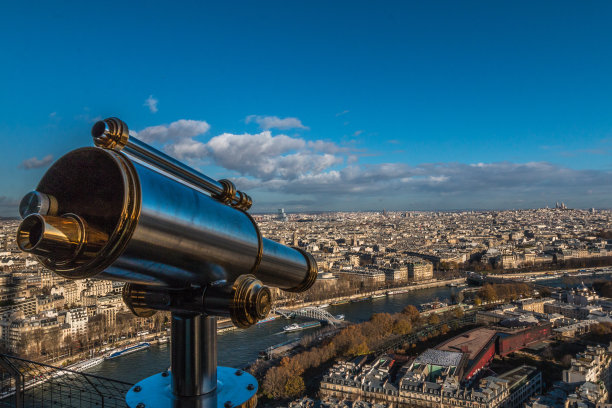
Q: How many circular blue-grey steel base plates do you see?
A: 1